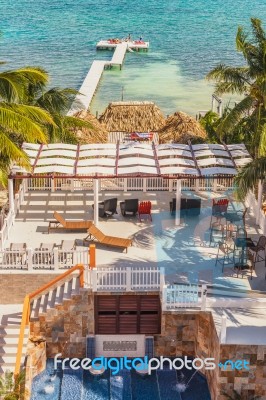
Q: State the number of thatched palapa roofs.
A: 3